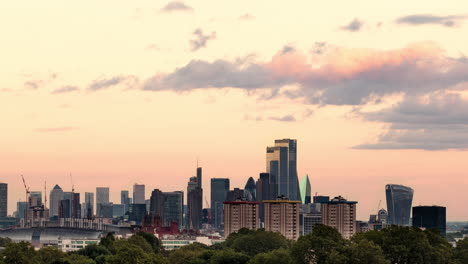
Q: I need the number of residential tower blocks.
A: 3